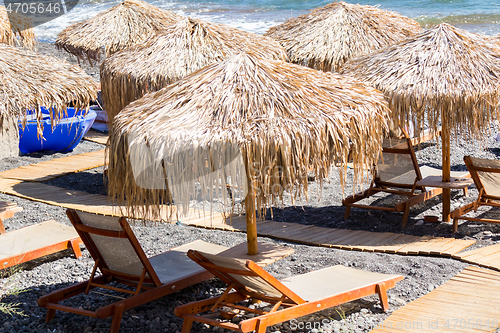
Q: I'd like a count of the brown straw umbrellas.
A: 7